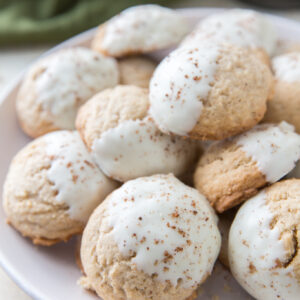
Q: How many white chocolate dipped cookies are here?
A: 10